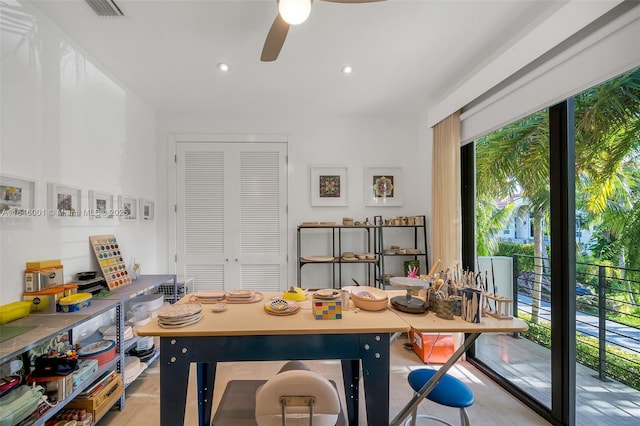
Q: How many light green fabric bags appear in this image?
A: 1